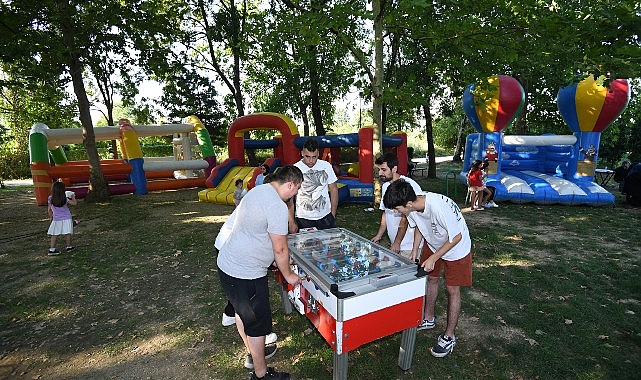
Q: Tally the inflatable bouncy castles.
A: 3